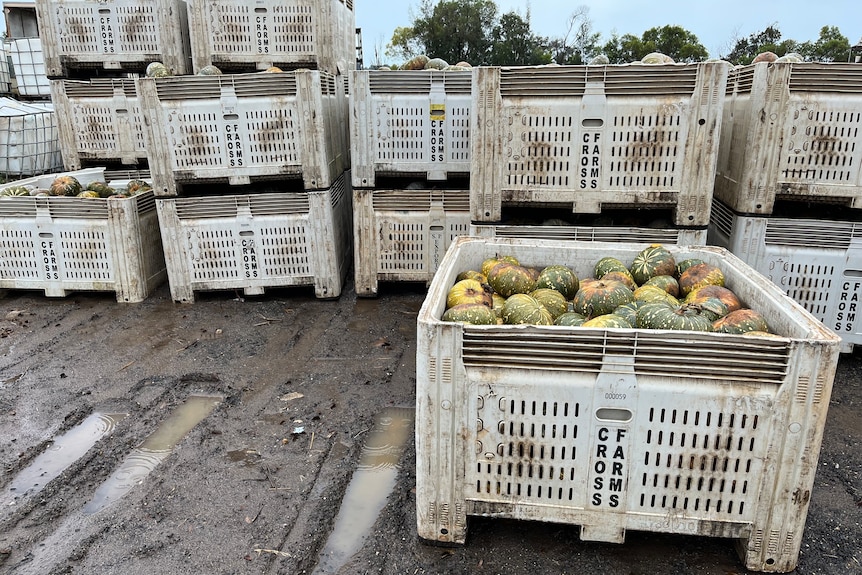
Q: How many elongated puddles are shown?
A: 3